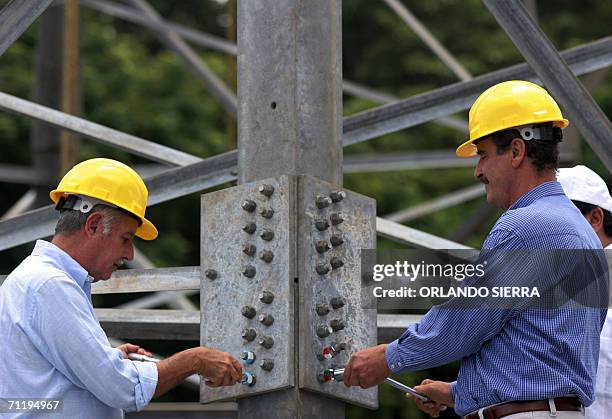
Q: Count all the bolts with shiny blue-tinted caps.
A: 2